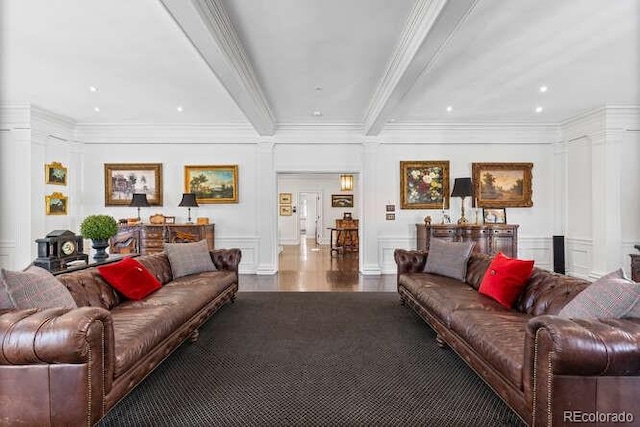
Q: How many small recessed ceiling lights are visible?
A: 6